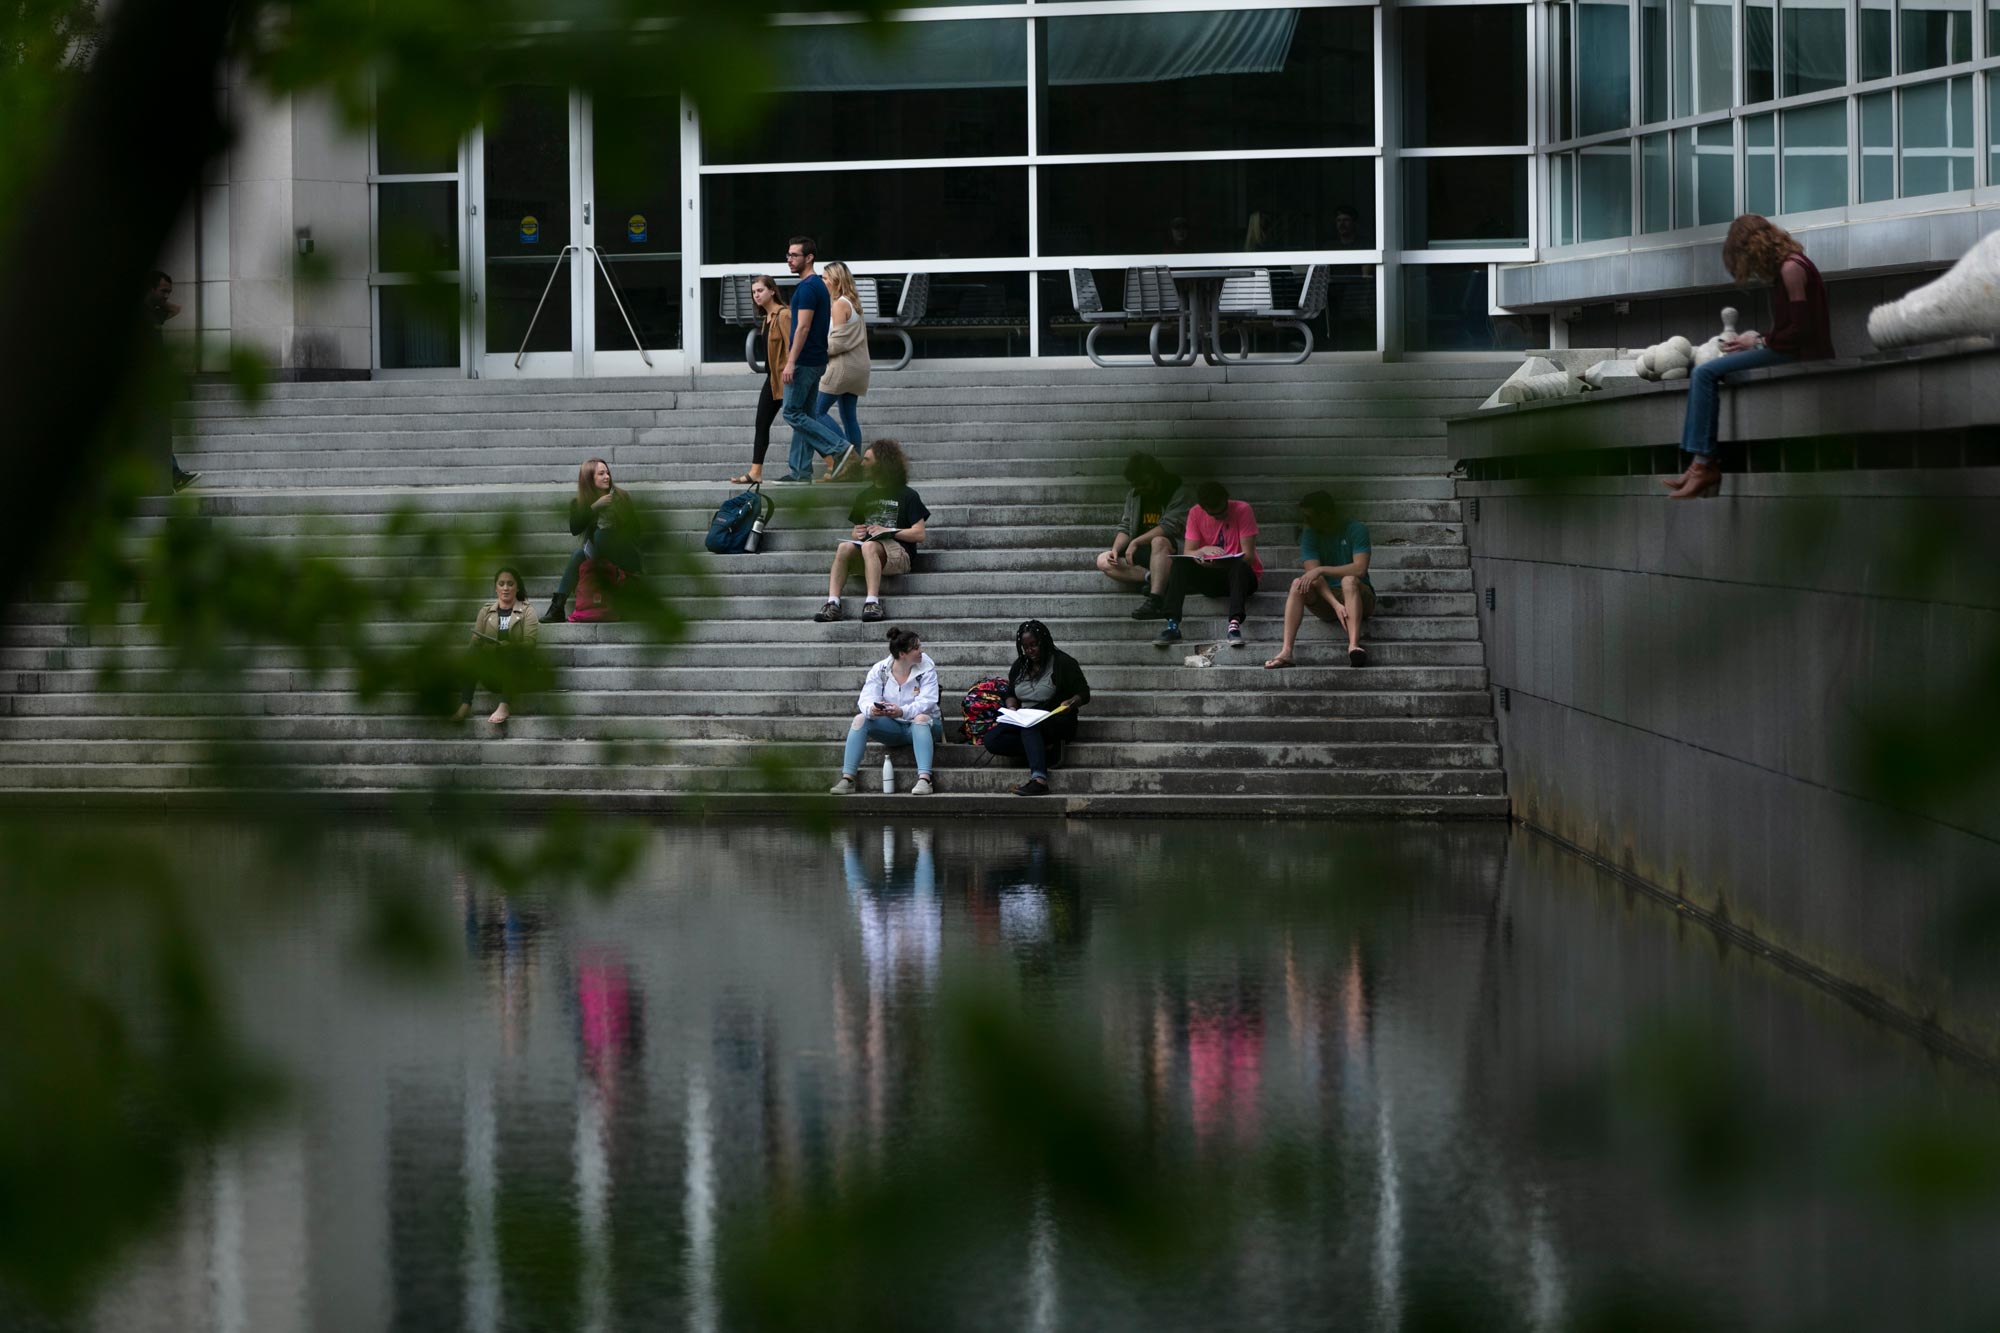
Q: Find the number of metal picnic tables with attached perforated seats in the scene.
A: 2